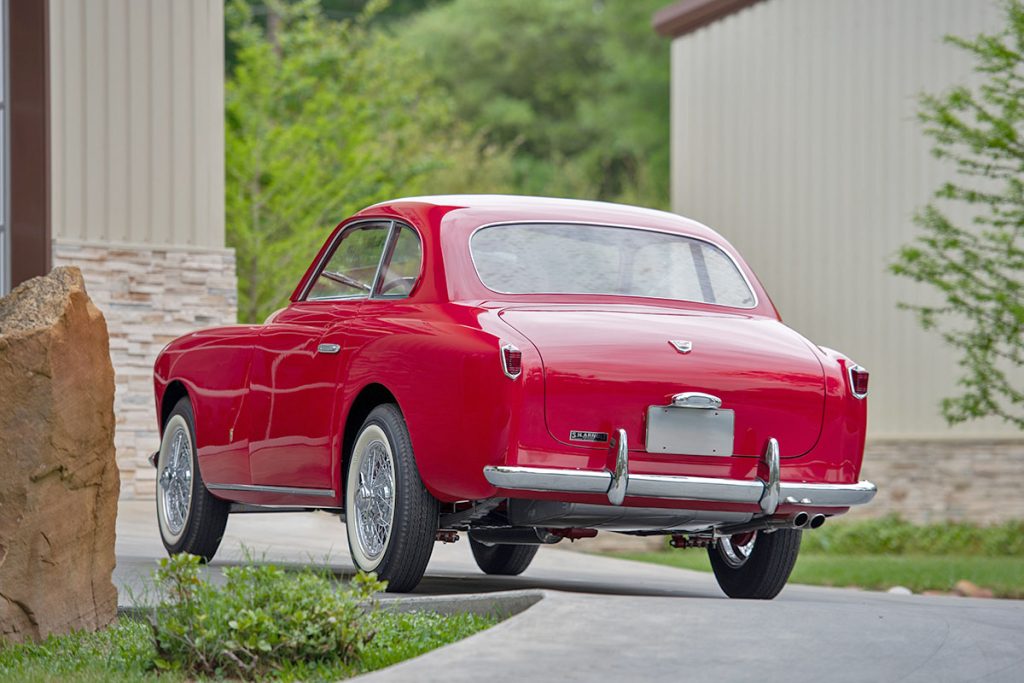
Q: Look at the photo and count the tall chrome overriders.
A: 2